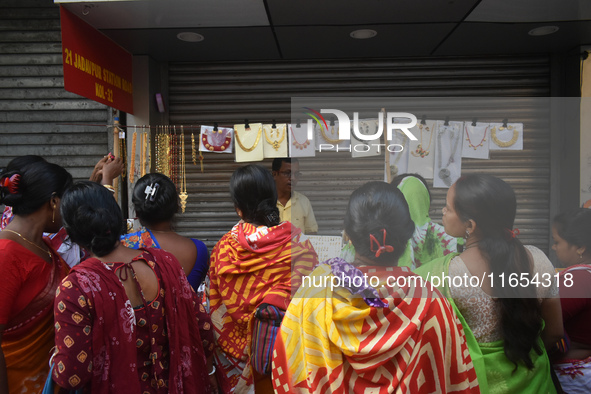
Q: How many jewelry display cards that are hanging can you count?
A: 11